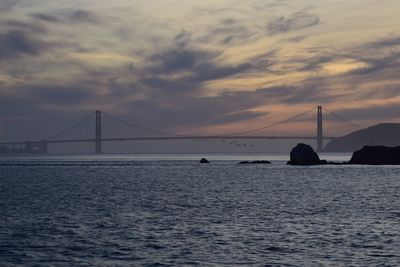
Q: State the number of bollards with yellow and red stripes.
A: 0